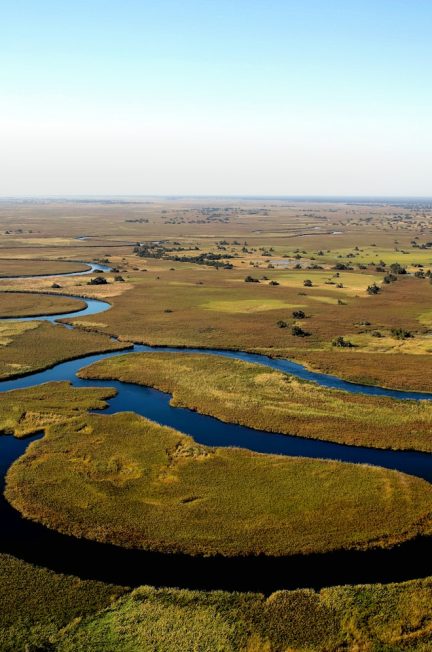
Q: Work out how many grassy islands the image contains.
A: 2